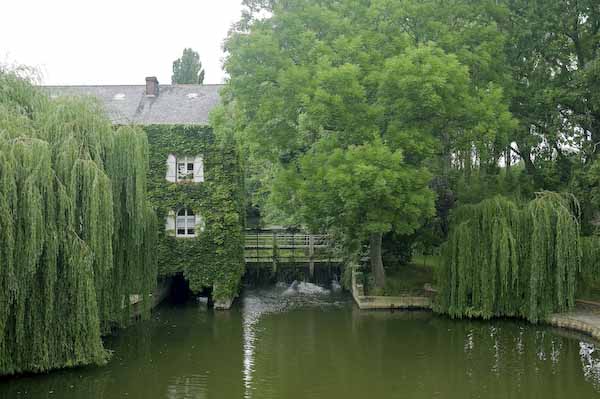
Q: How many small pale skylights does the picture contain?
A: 2